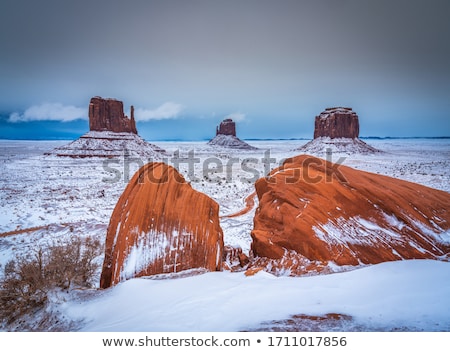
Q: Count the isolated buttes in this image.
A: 3